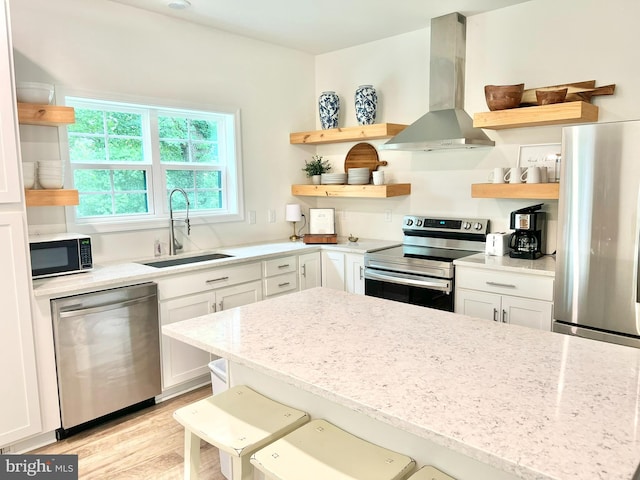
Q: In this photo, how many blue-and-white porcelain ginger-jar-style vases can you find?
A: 2